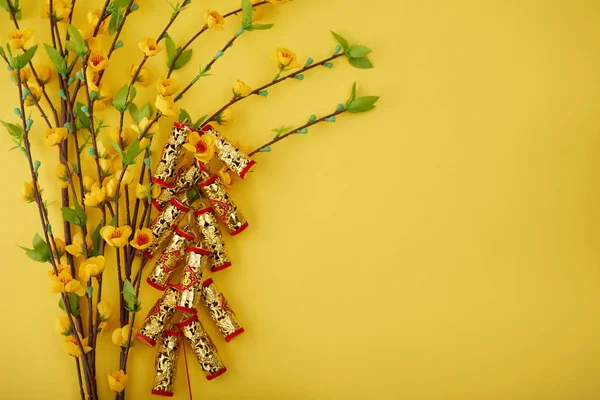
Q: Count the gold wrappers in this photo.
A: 12